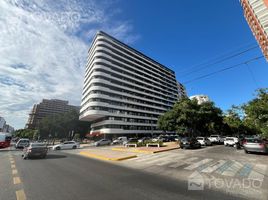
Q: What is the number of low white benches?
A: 2